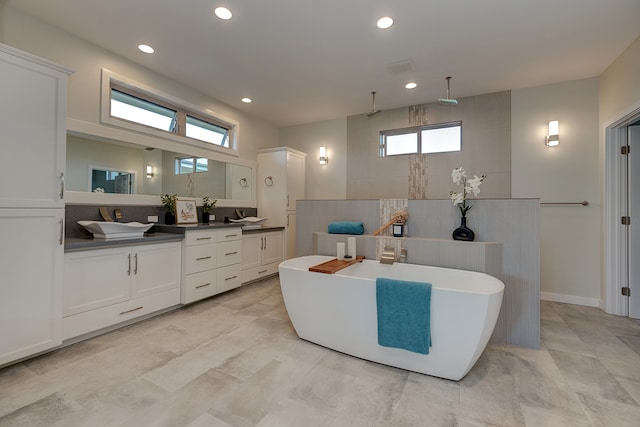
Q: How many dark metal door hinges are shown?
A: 3